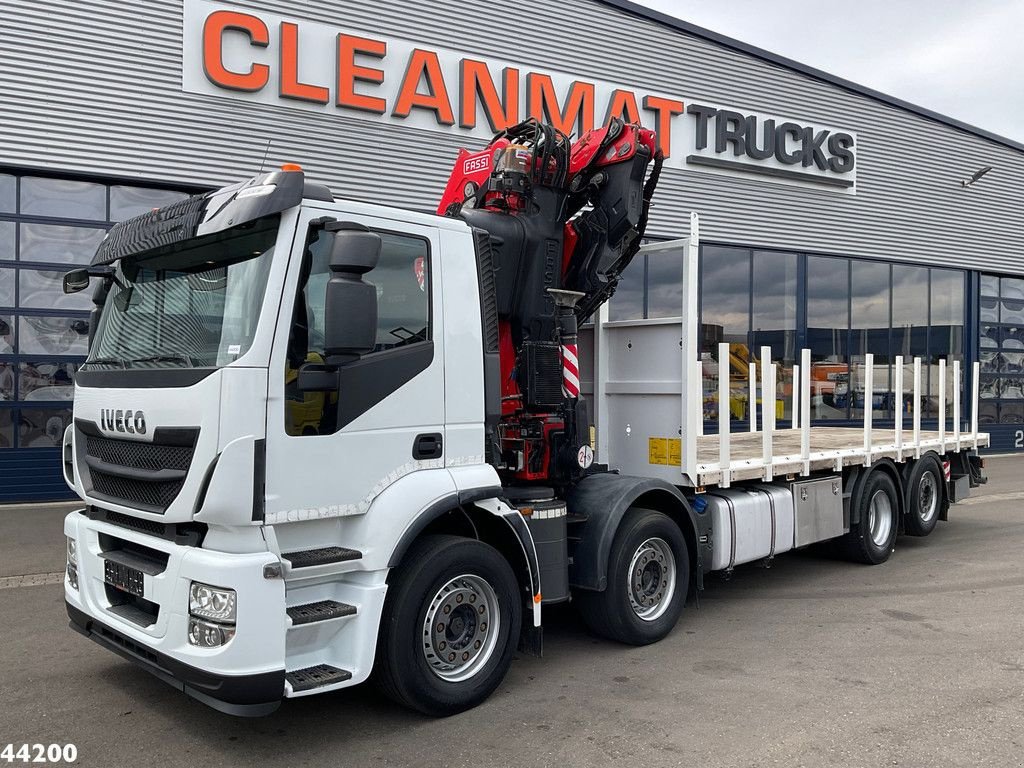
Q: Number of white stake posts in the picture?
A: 13